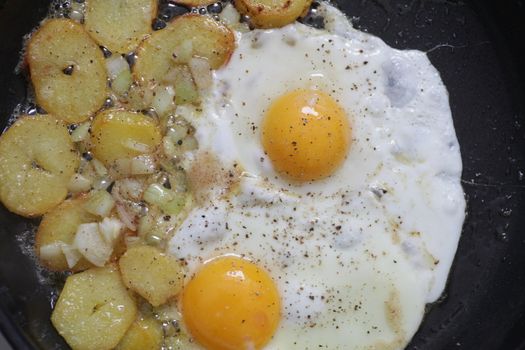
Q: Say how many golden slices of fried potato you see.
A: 11